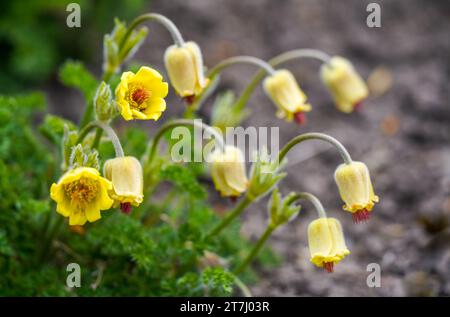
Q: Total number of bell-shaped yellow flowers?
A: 7